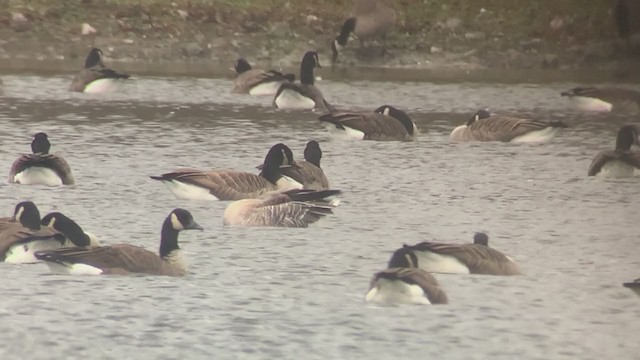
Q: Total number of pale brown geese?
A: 1